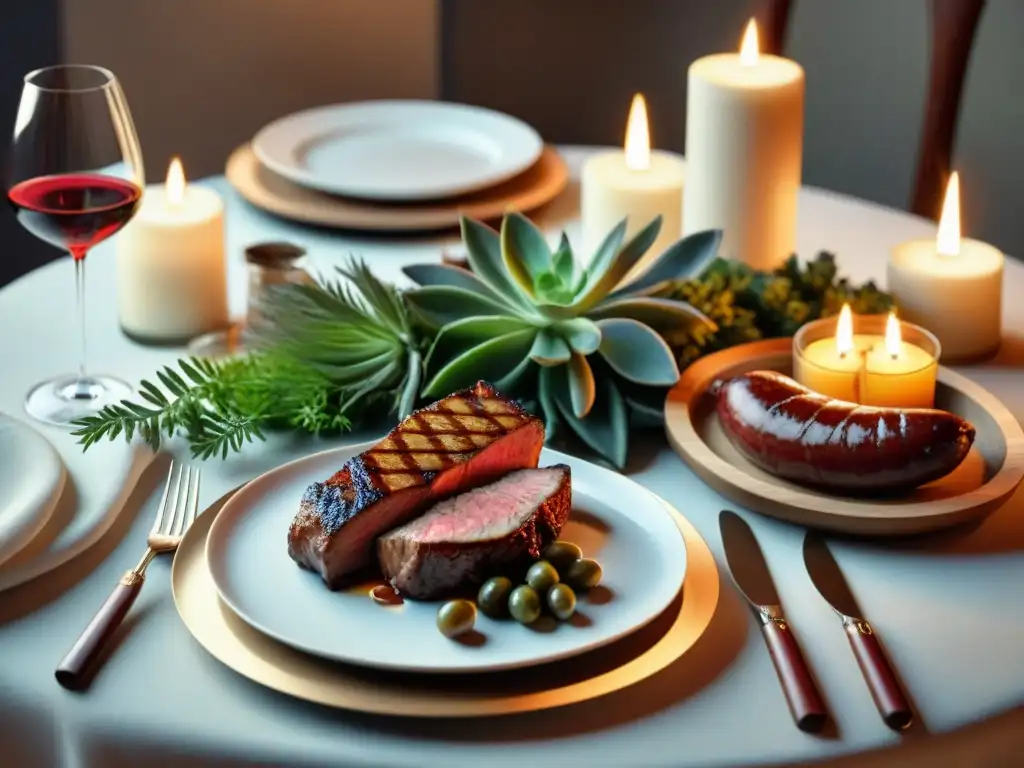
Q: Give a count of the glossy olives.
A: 7